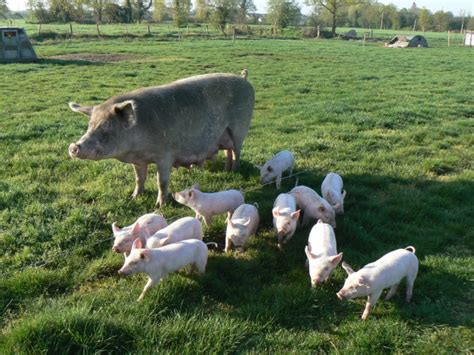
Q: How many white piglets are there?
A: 11